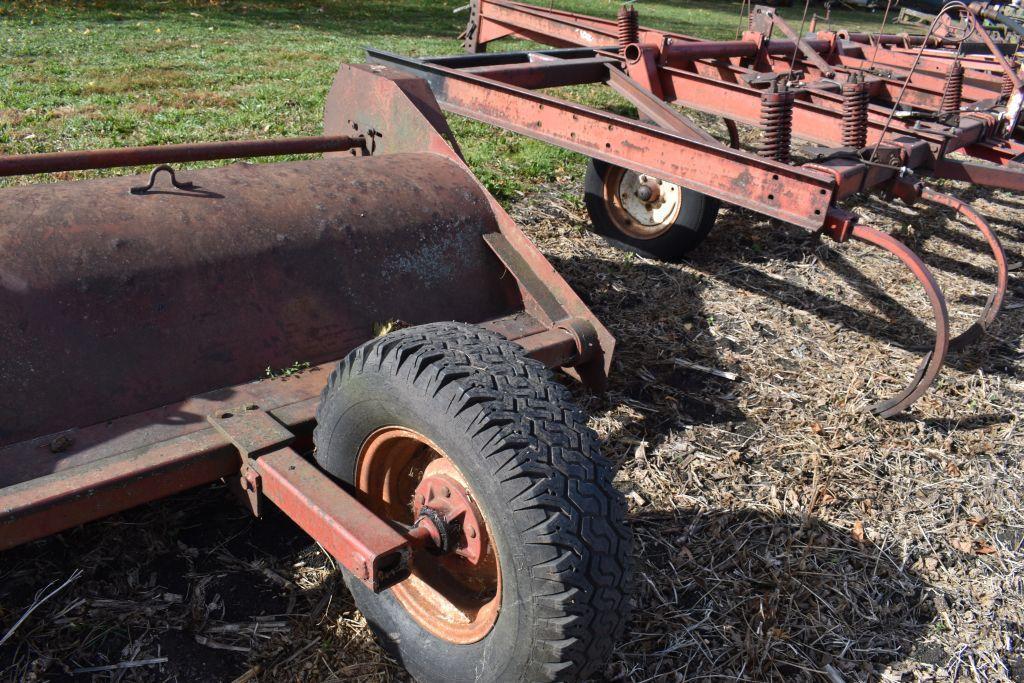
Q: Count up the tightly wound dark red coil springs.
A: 5